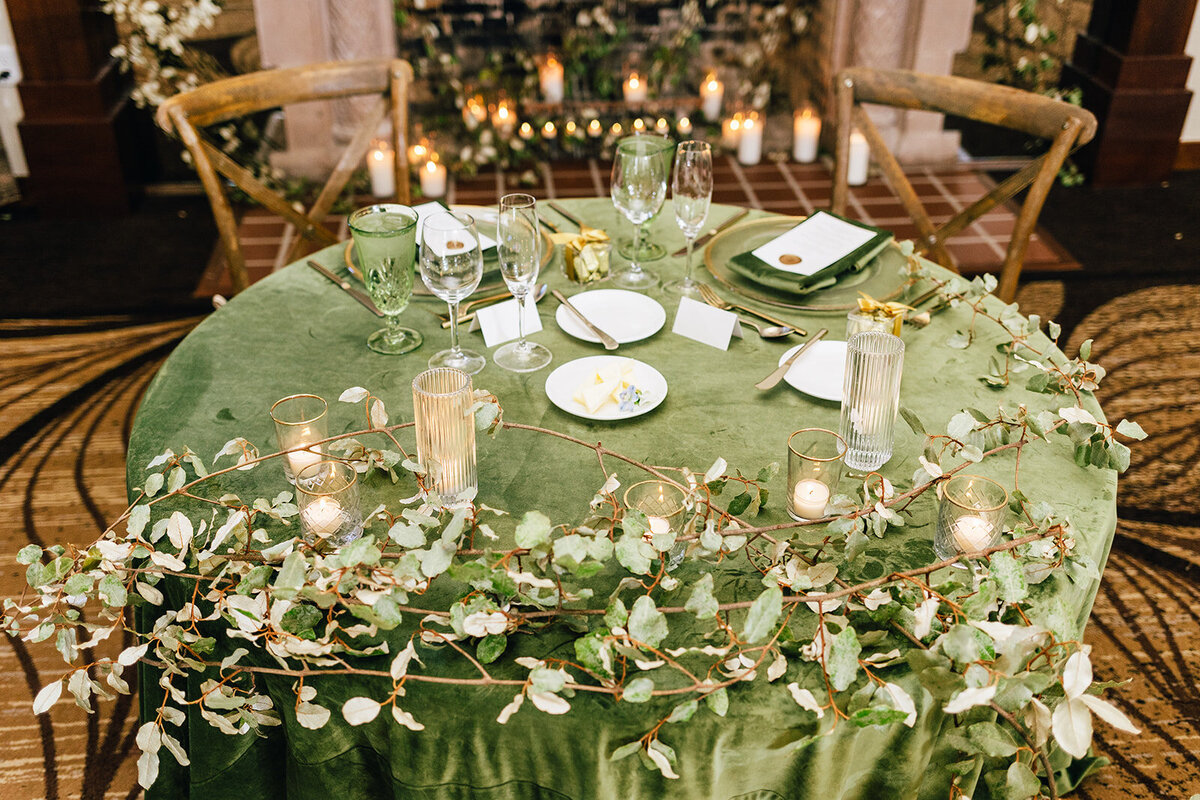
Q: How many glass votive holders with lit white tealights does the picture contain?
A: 5